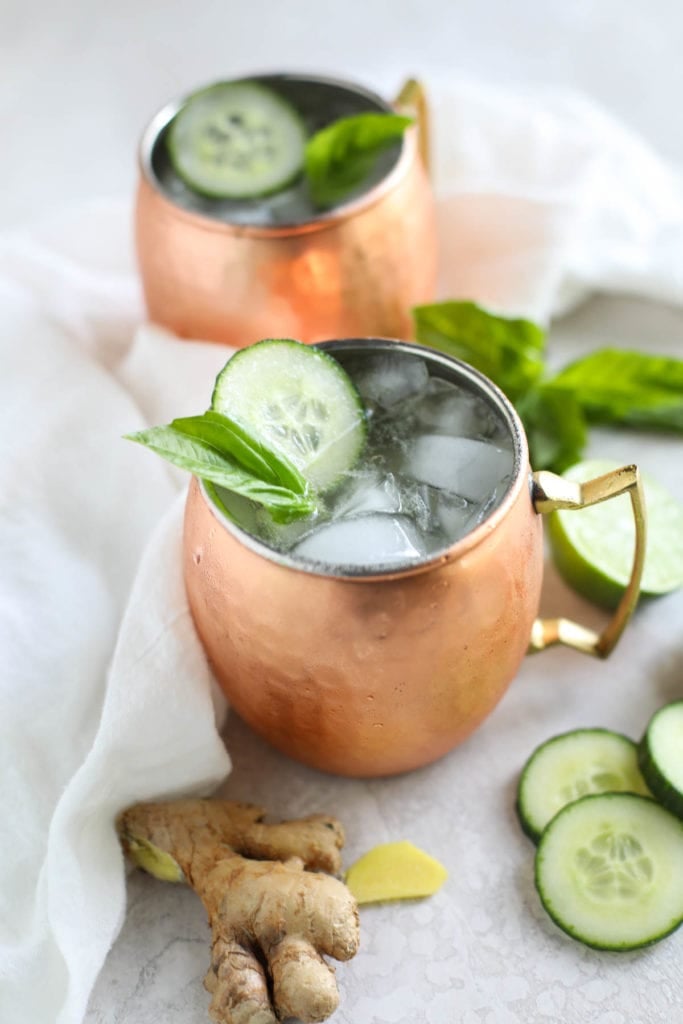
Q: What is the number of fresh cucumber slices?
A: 5